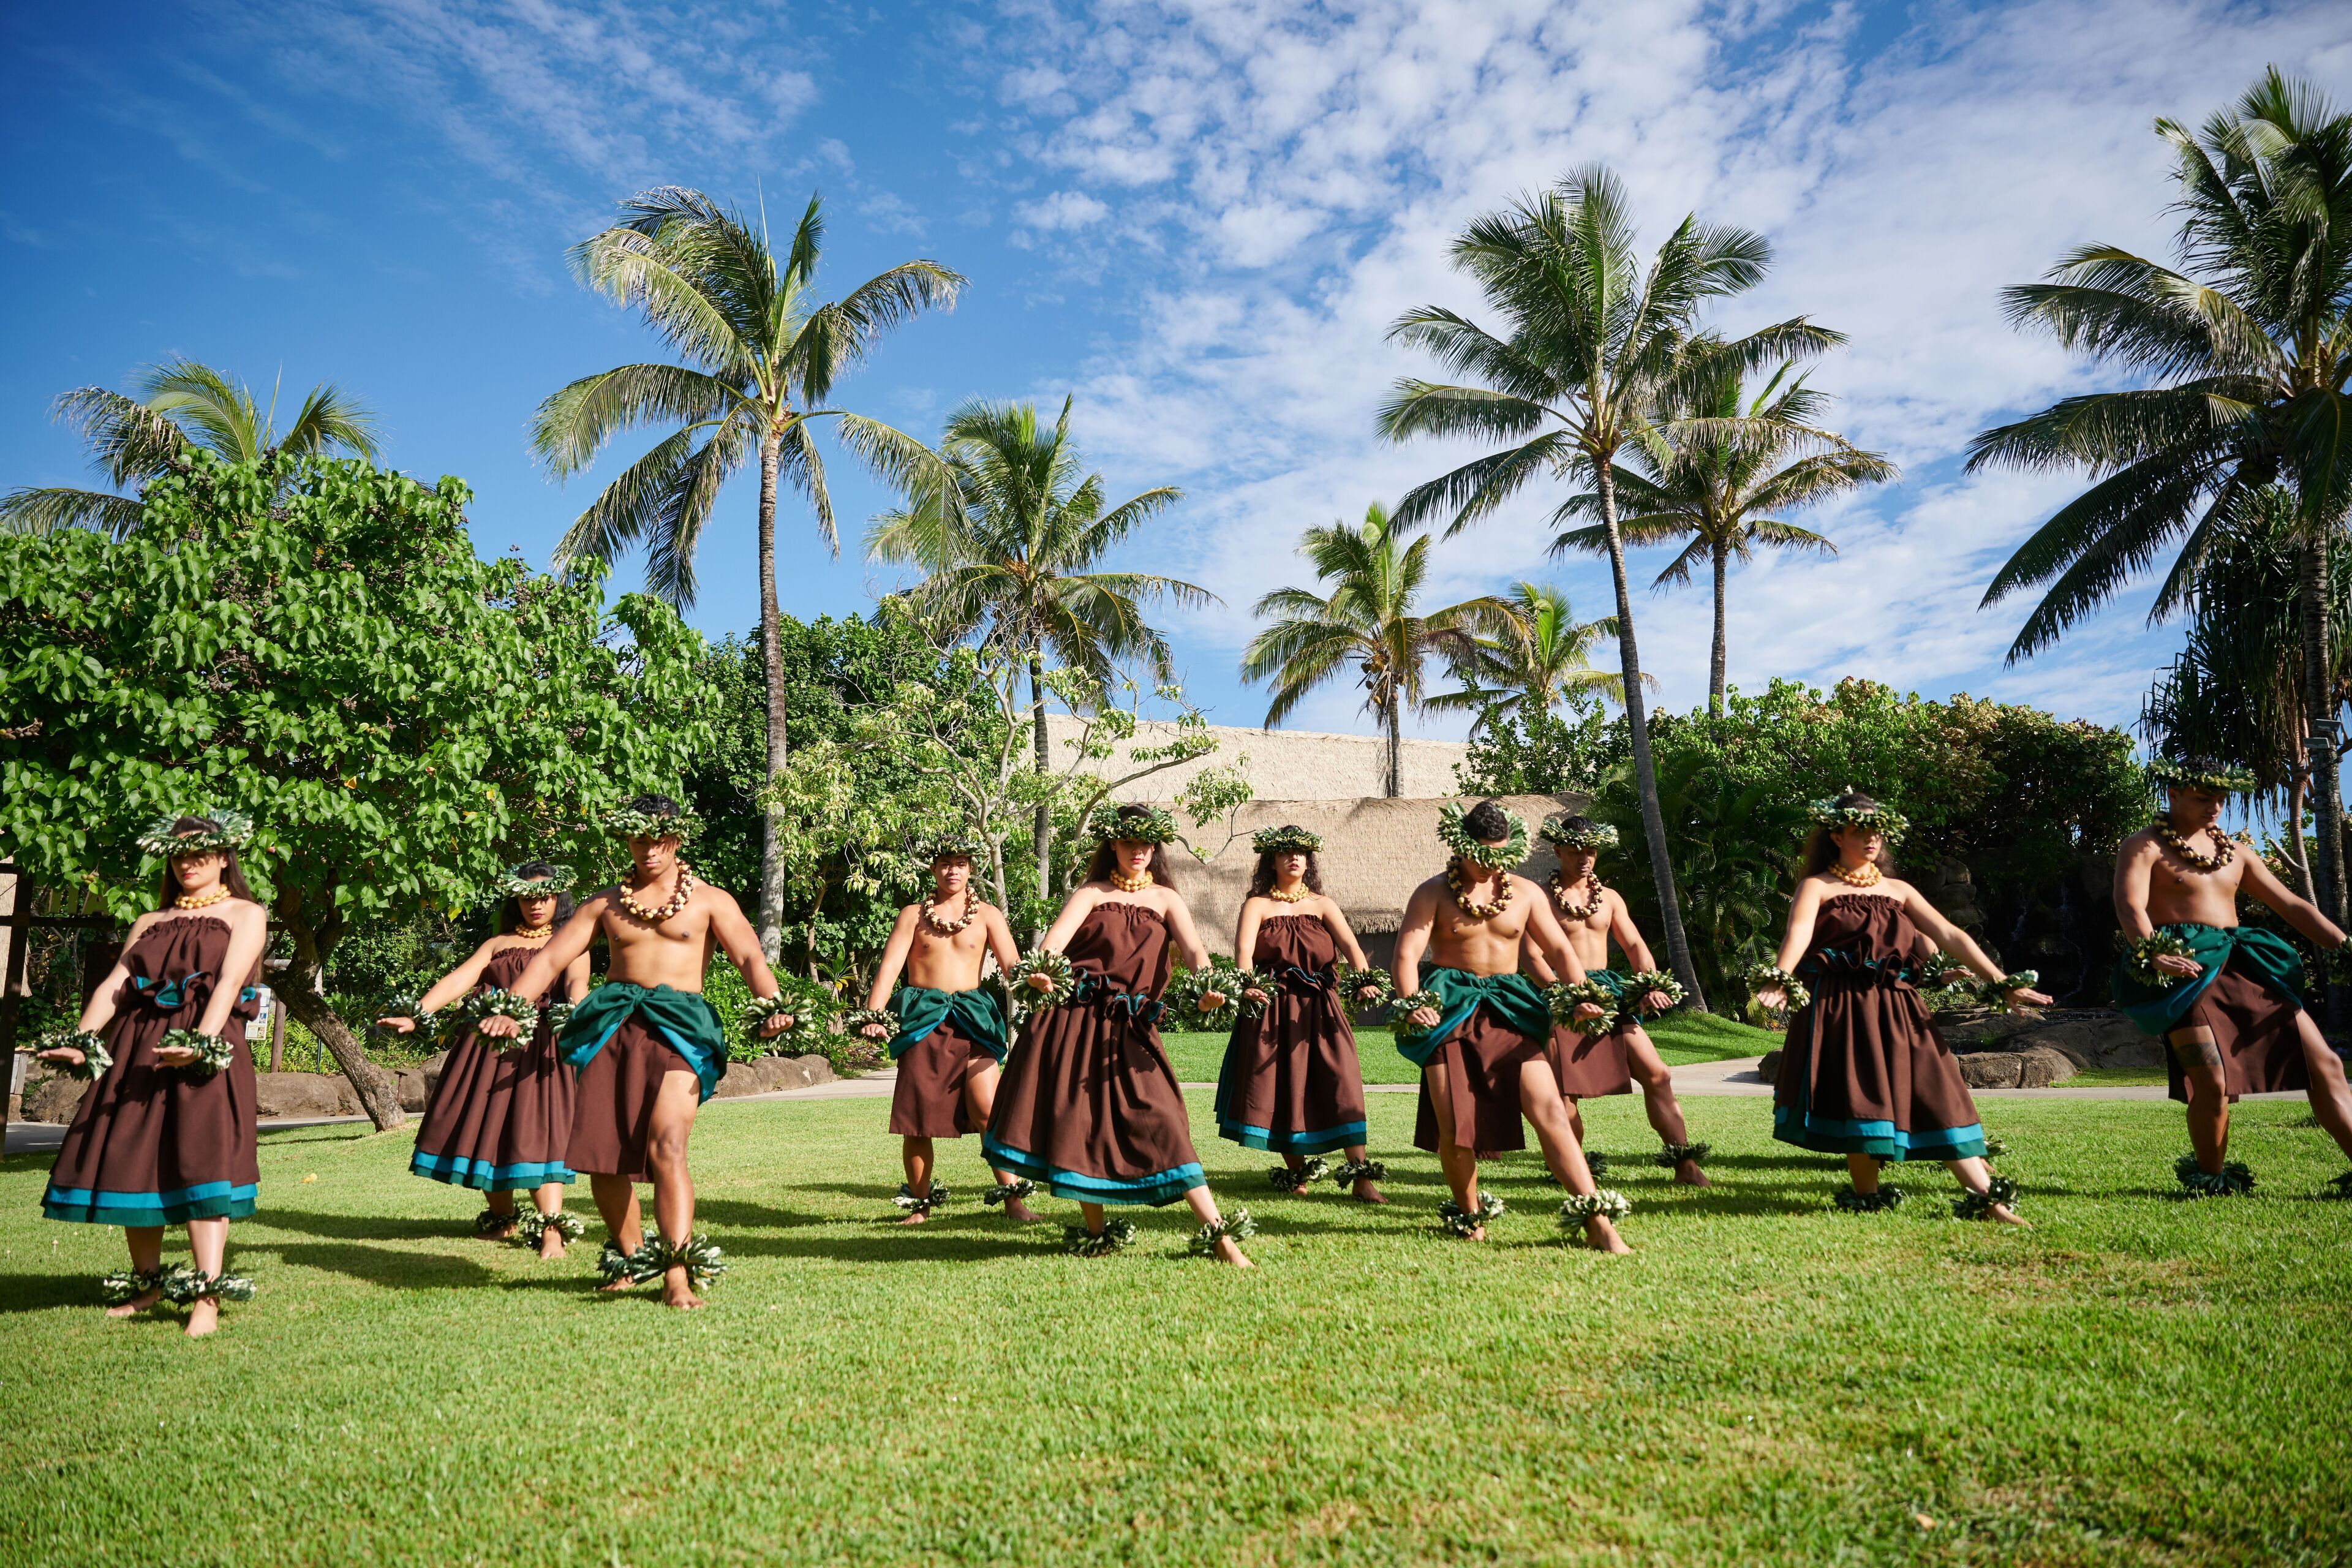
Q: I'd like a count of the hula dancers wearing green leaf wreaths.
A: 10